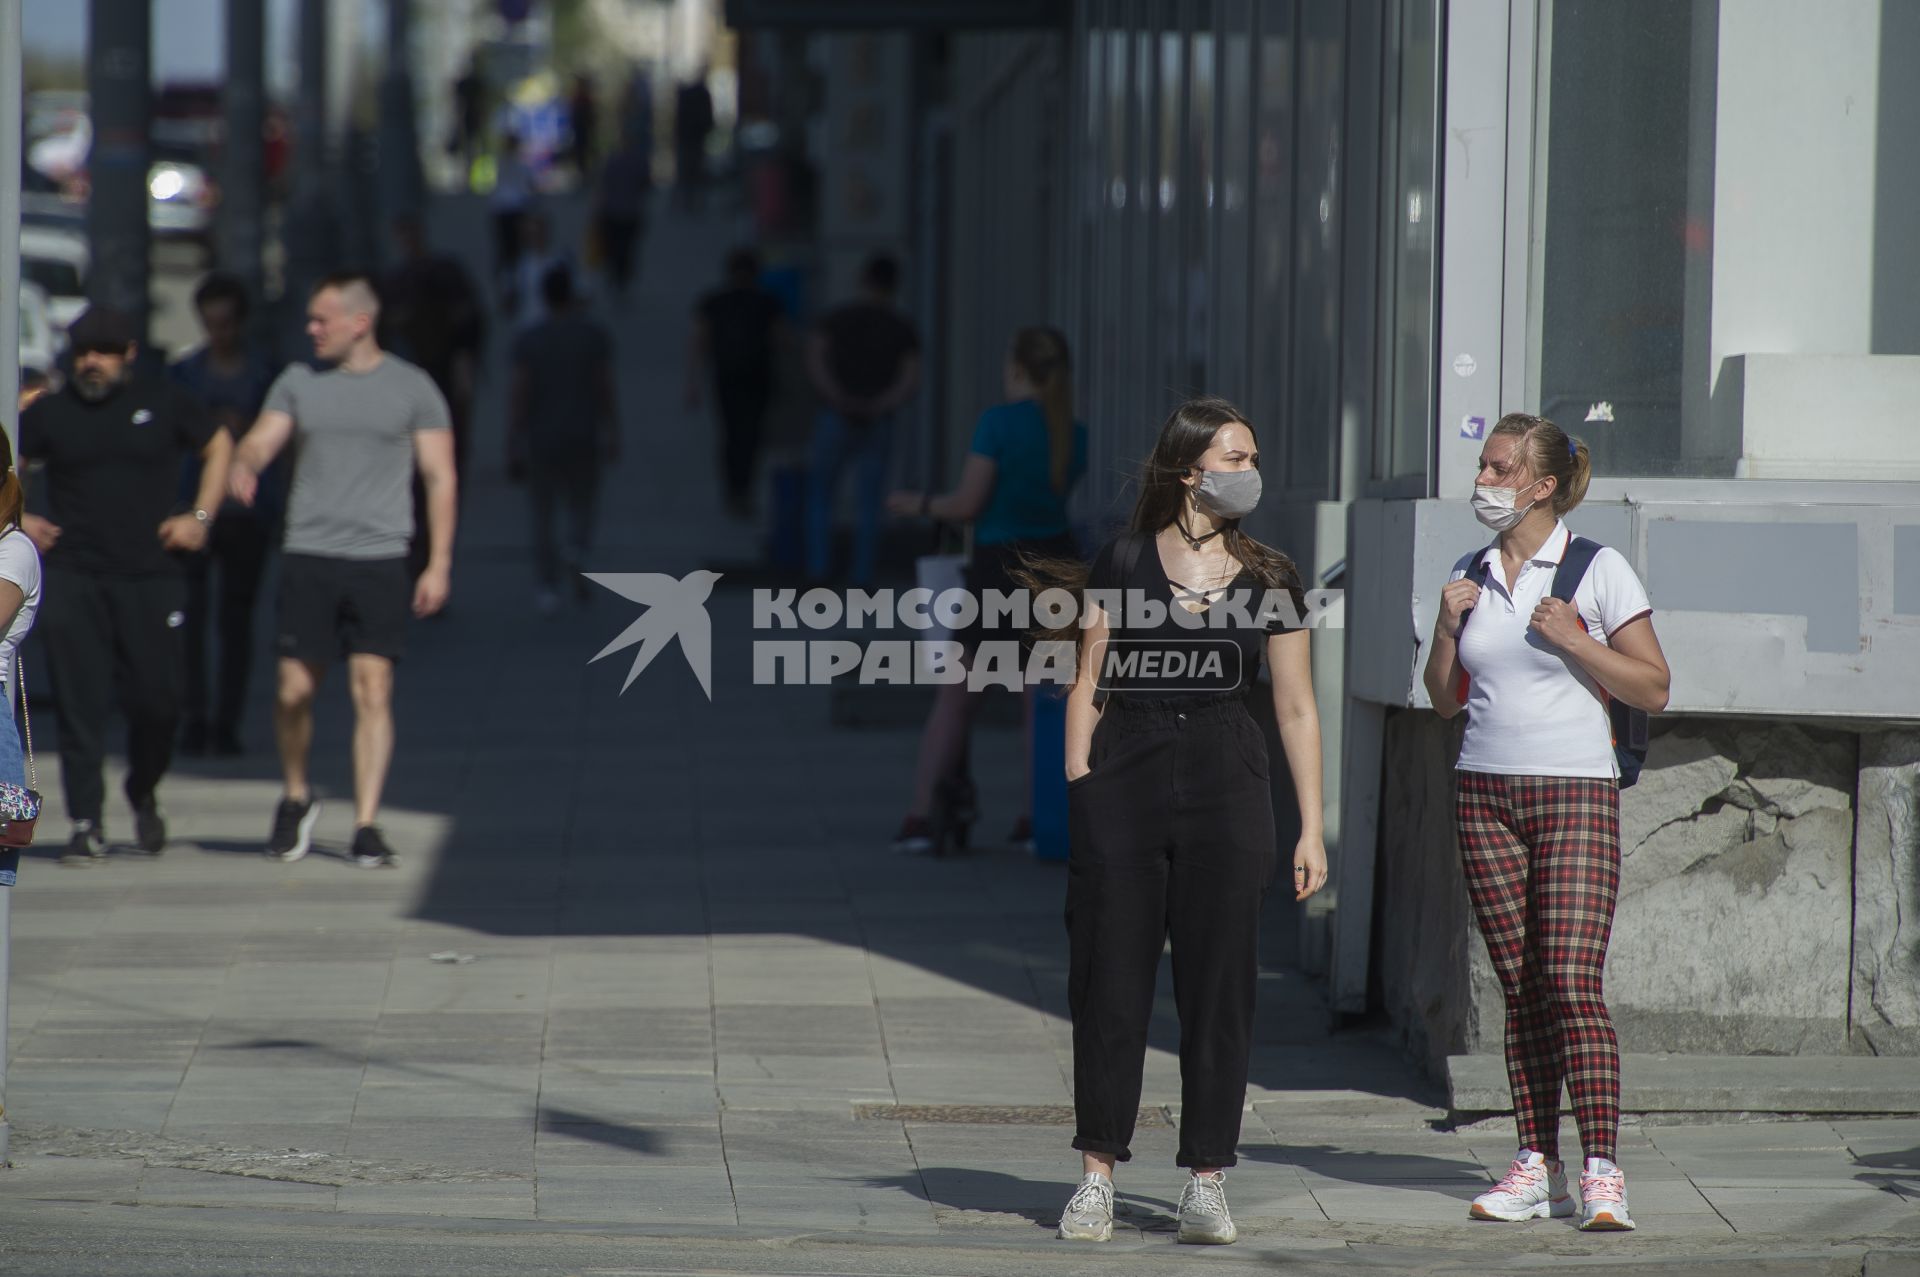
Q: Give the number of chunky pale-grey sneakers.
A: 2